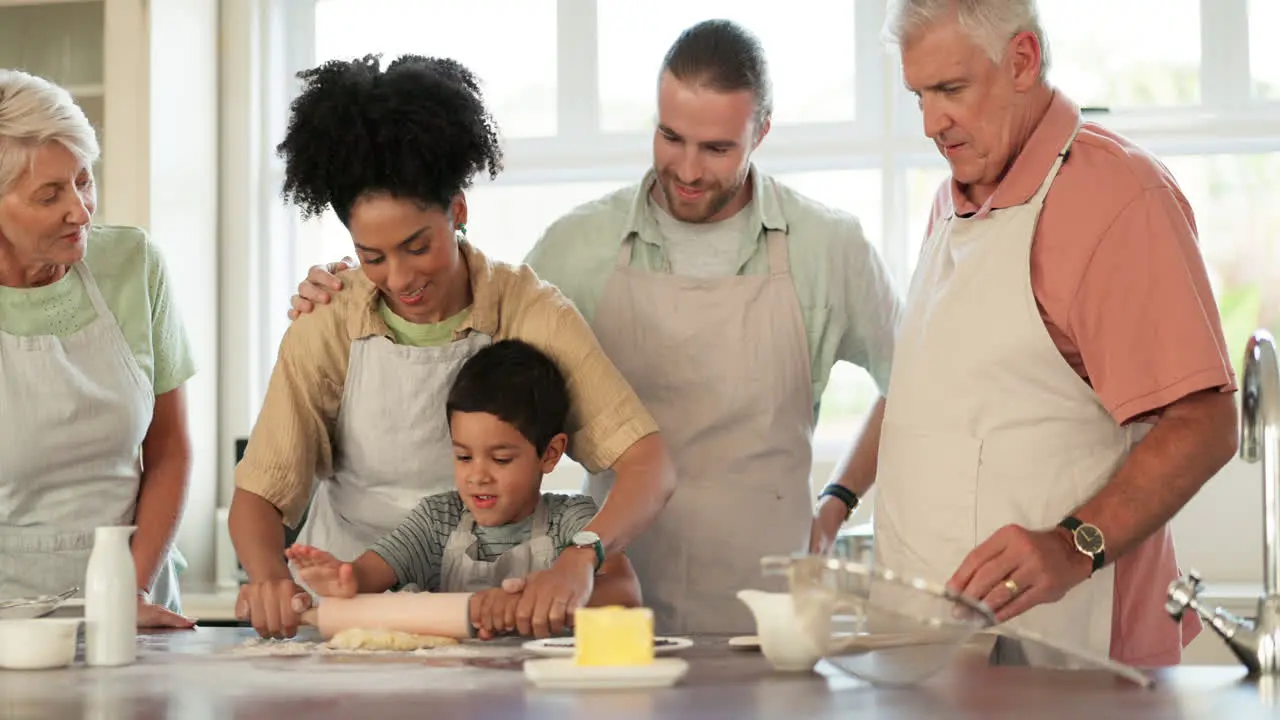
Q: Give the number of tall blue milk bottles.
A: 0